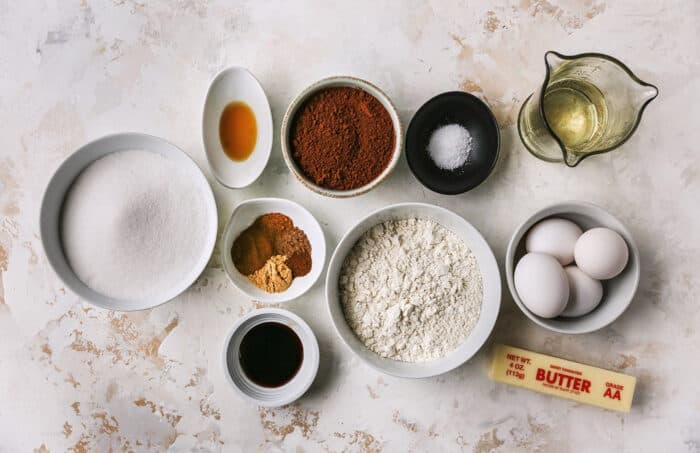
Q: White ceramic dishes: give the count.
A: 7